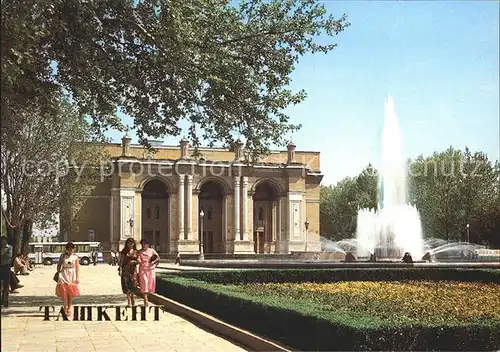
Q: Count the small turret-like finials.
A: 4